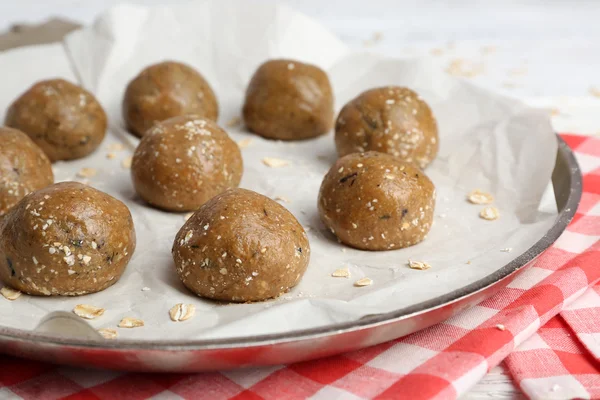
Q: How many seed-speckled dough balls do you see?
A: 9